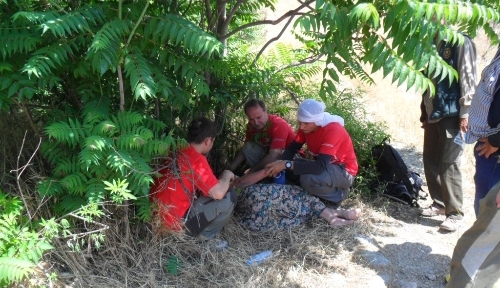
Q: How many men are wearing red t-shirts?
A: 3